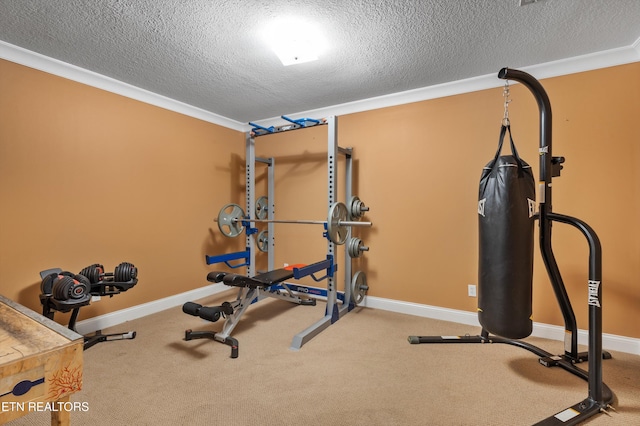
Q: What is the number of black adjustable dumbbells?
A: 2